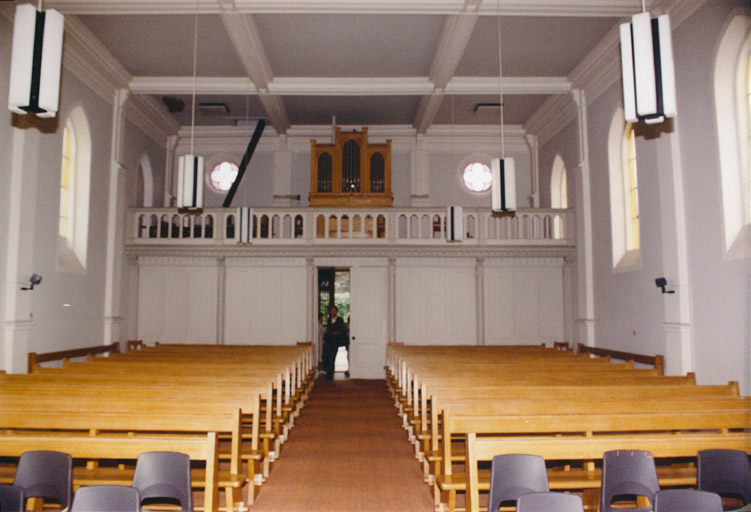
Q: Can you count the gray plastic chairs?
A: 9